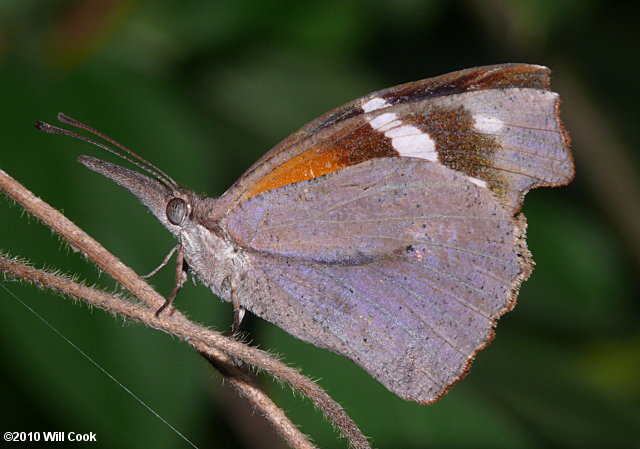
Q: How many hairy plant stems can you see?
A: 2